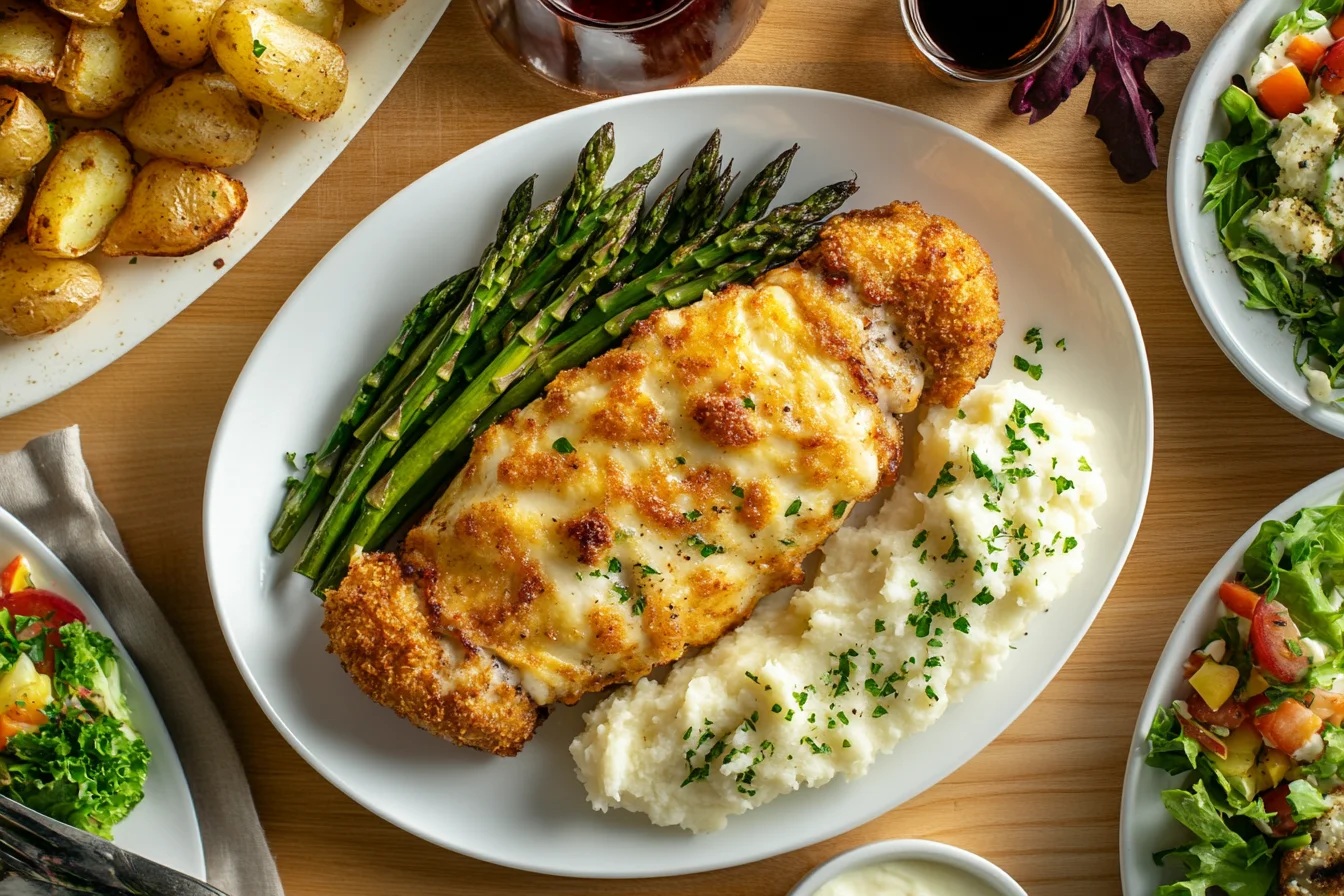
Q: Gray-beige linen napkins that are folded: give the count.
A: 1